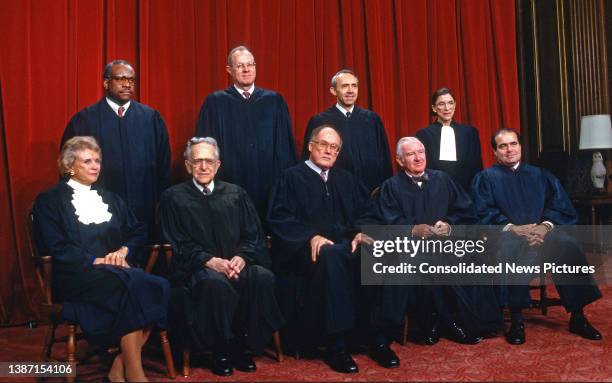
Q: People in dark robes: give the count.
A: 9